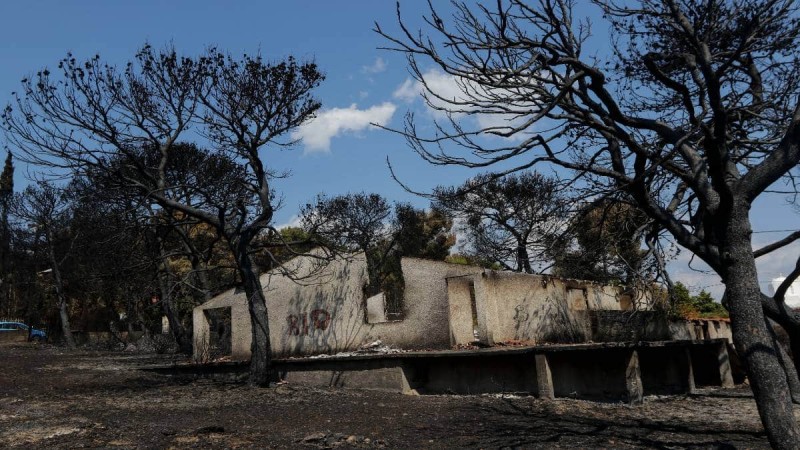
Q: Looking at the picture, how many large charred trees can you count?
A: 2